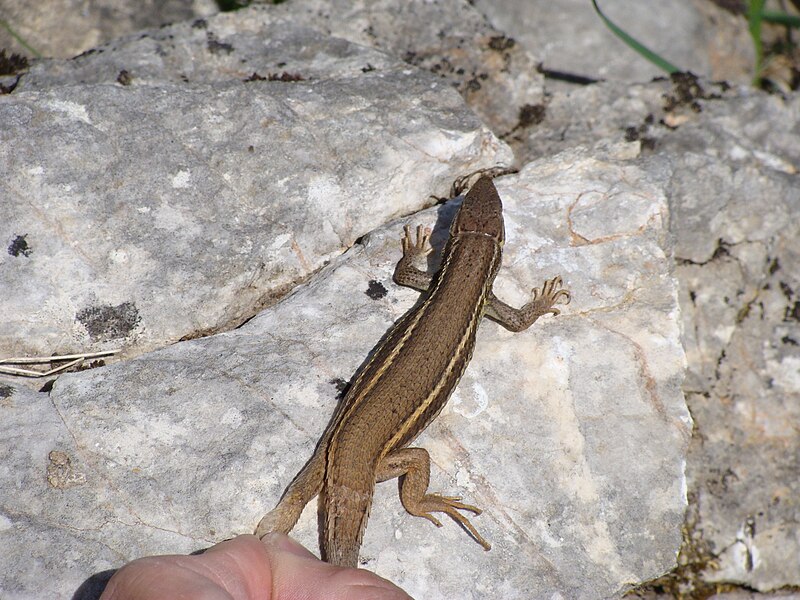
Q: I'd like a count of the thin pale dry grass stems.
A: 2